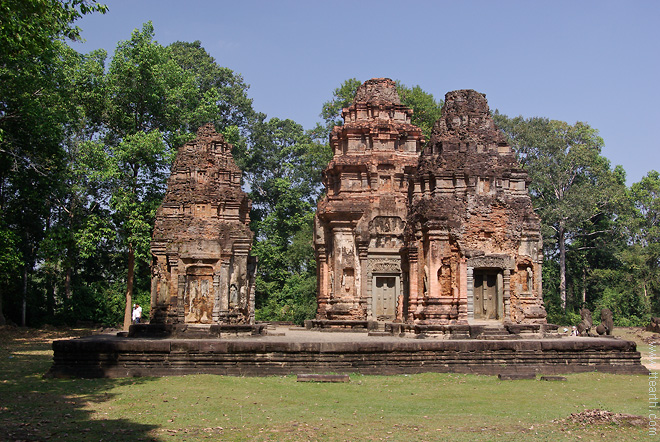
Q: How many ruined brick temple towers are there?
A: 3